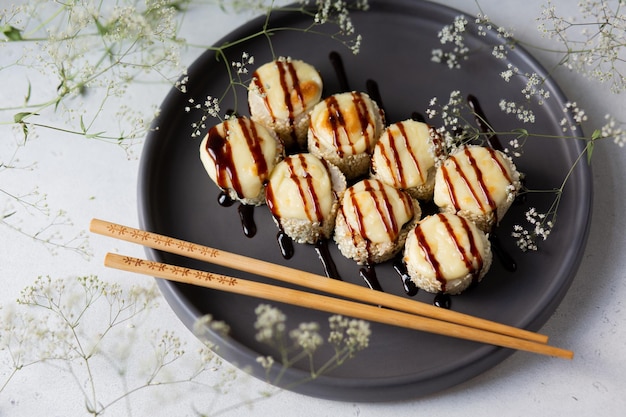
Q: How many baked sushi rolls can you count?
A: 8